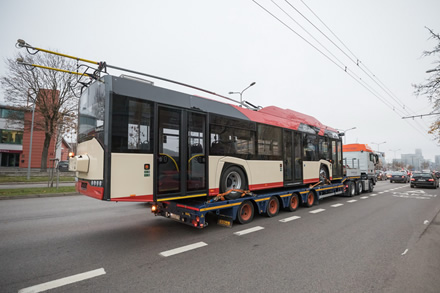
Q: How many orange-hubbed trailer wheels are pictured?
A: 4